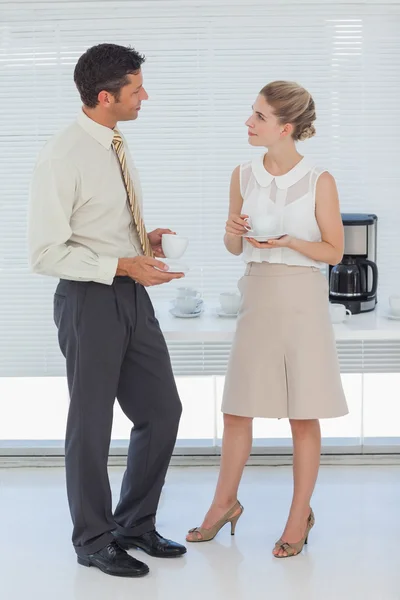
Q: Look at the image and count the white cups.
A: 7